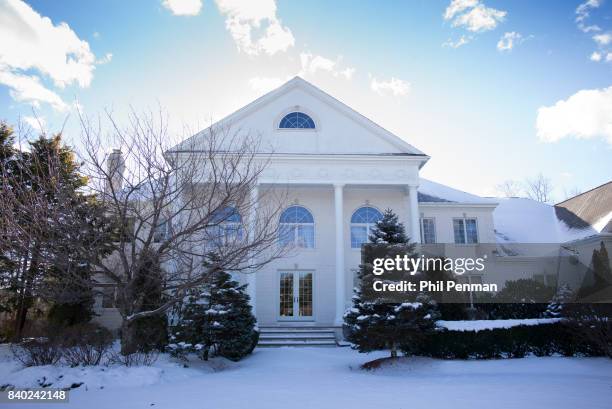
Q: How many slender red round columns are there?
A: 0